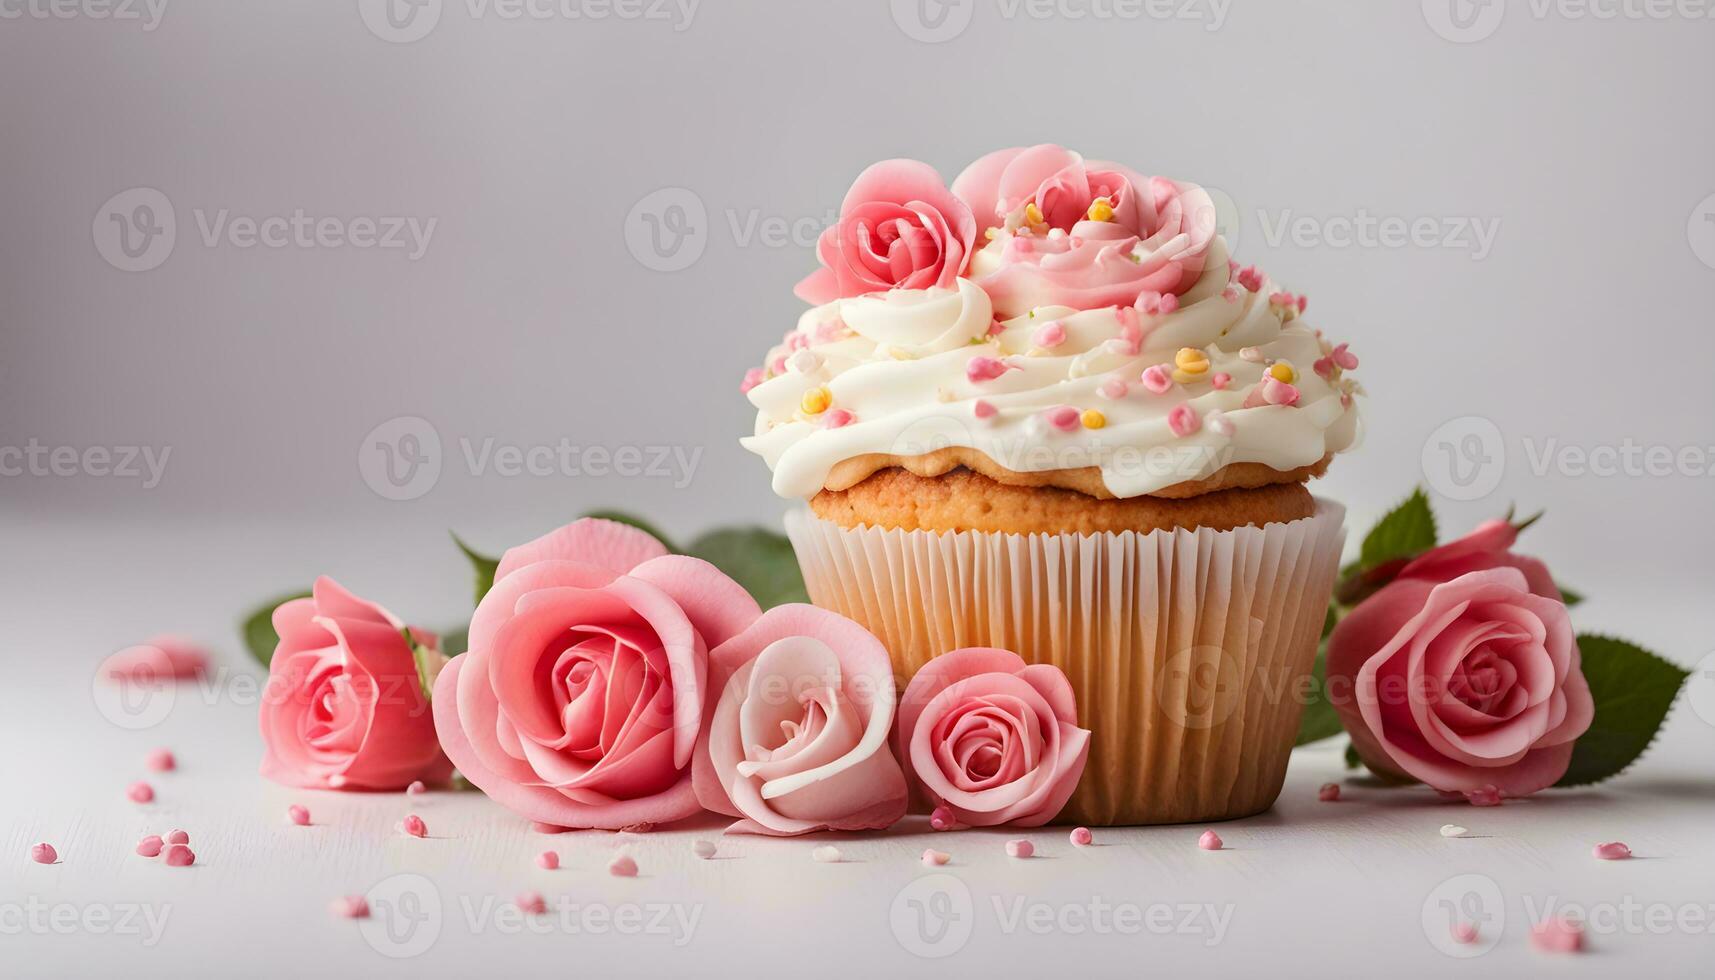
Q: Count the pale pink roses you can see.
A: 1